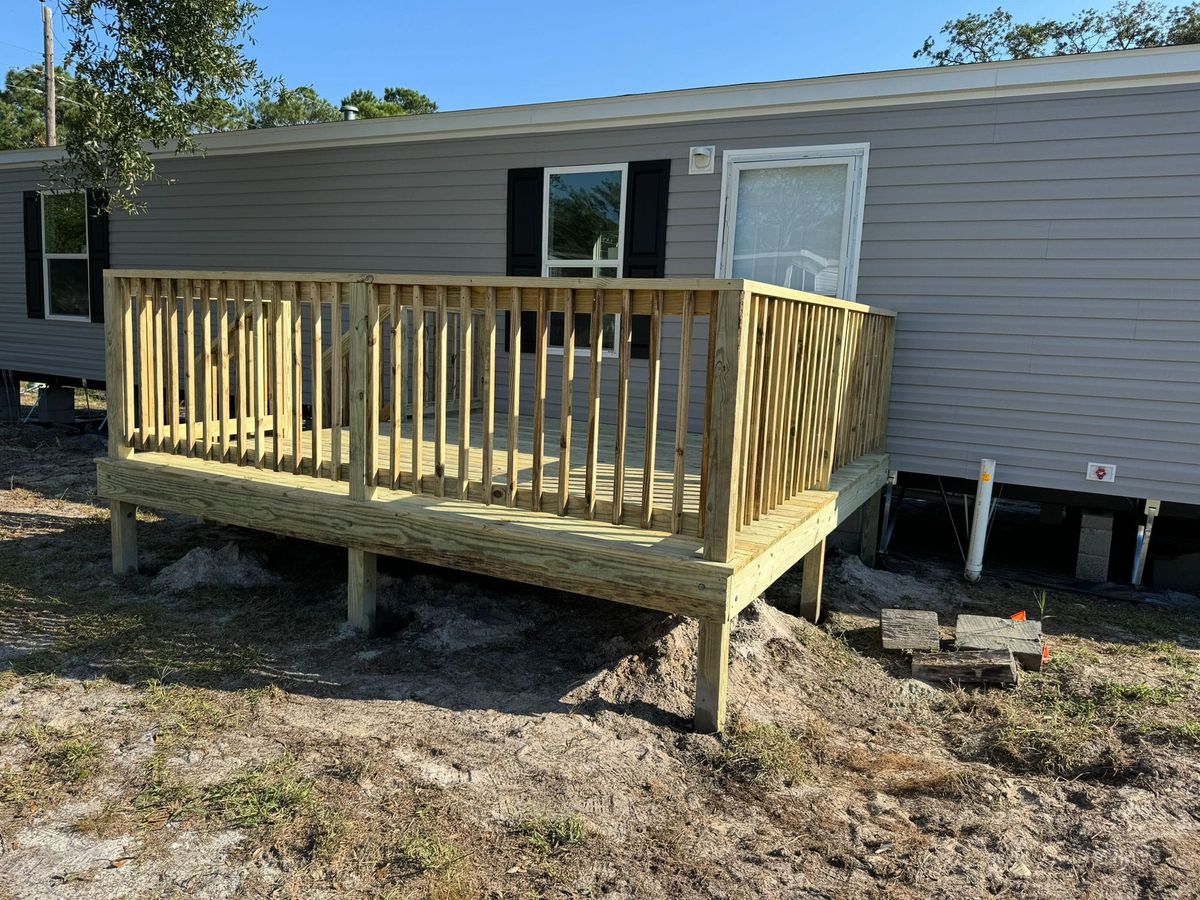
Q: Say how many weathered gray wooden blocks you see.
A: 3